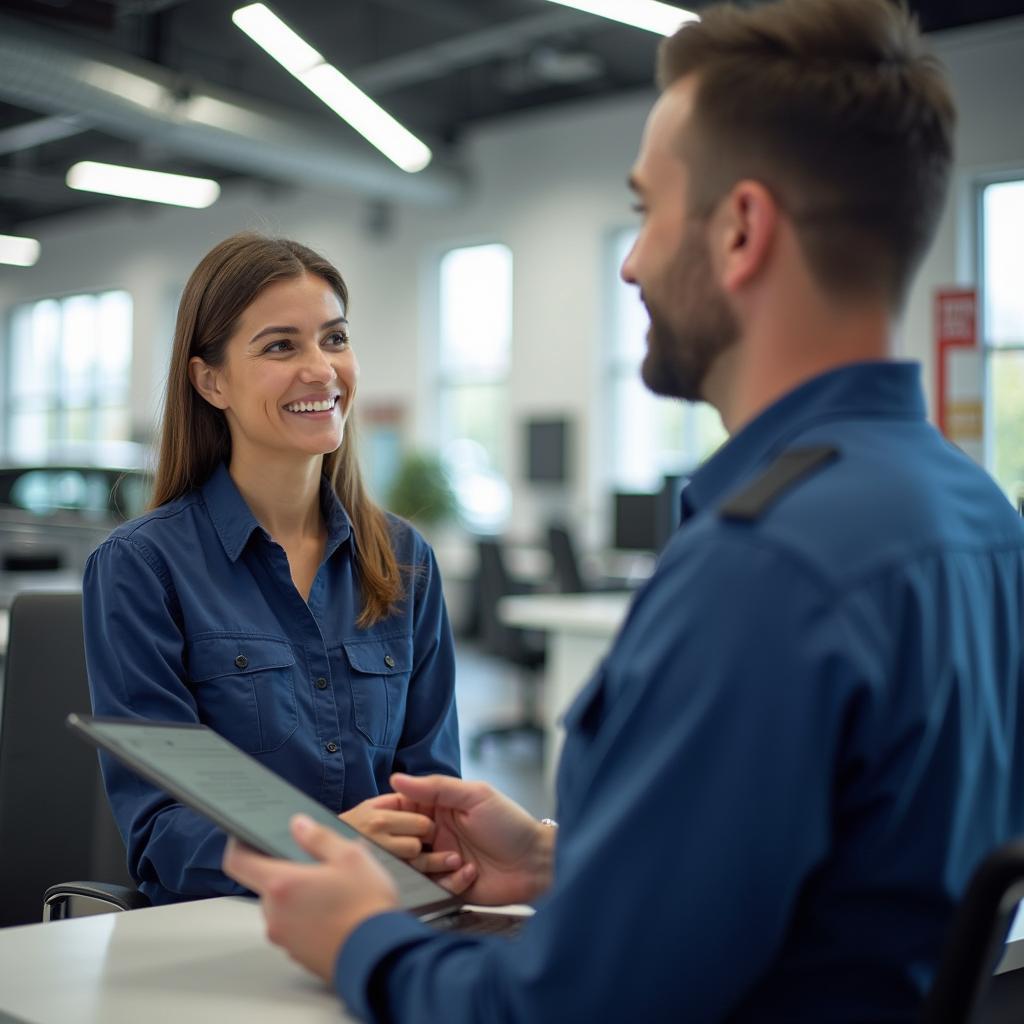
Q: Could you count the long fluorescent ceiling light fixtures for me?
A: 4